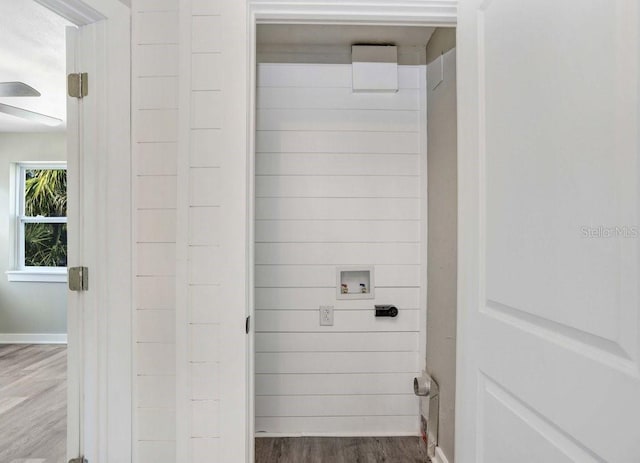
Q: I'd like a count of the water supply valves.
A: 2